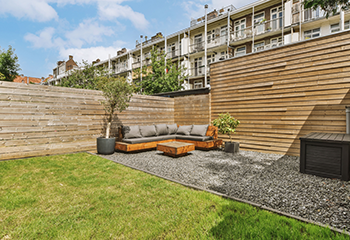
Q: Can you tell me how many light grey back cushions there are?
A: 6